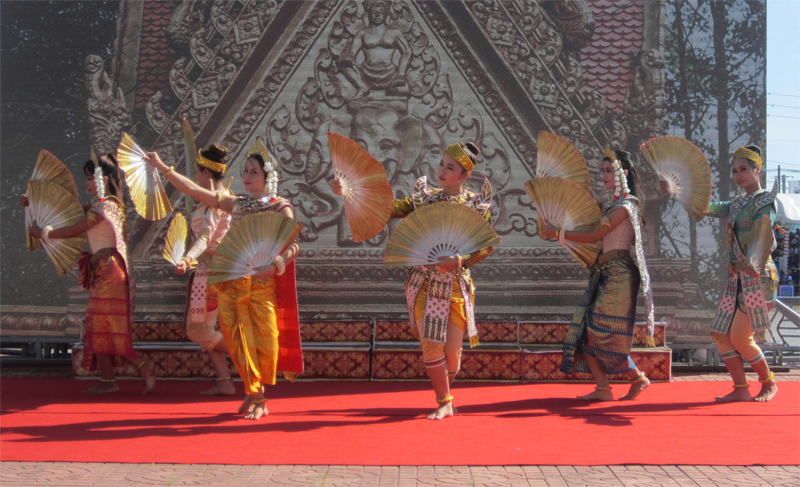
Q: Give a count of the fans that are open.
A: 12